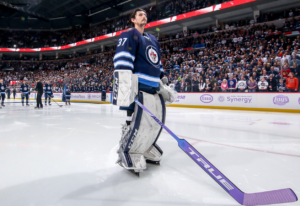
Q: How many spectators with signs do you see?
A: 0